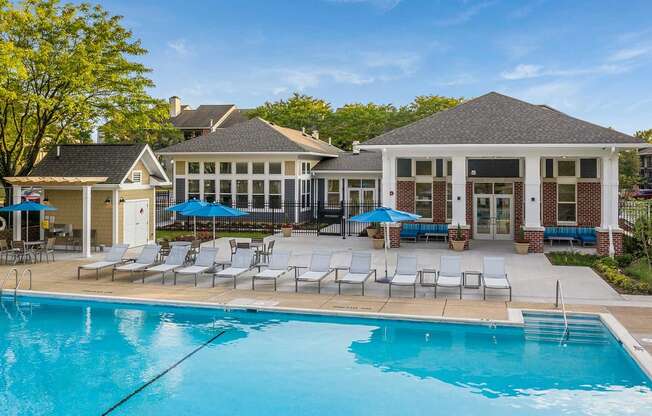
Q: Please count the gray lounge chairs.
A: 11